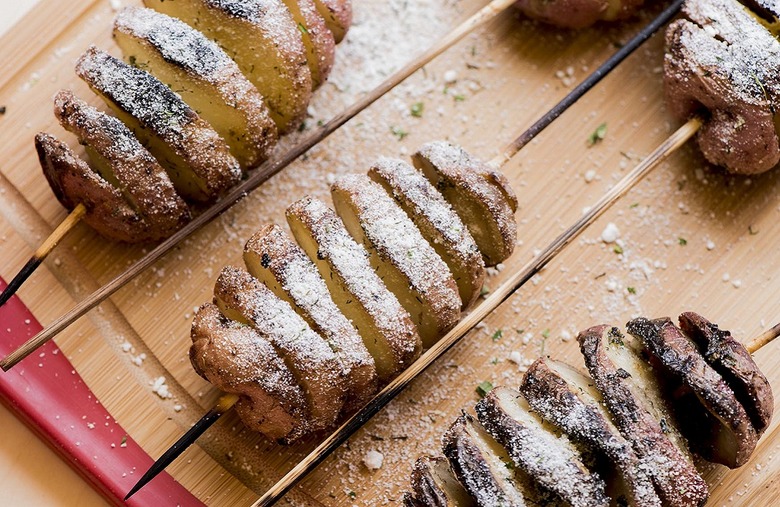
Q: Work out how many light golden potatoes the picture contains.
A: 2